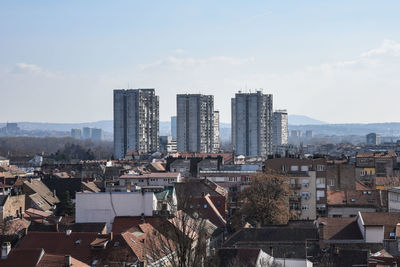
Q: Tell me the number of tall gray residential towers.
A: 3